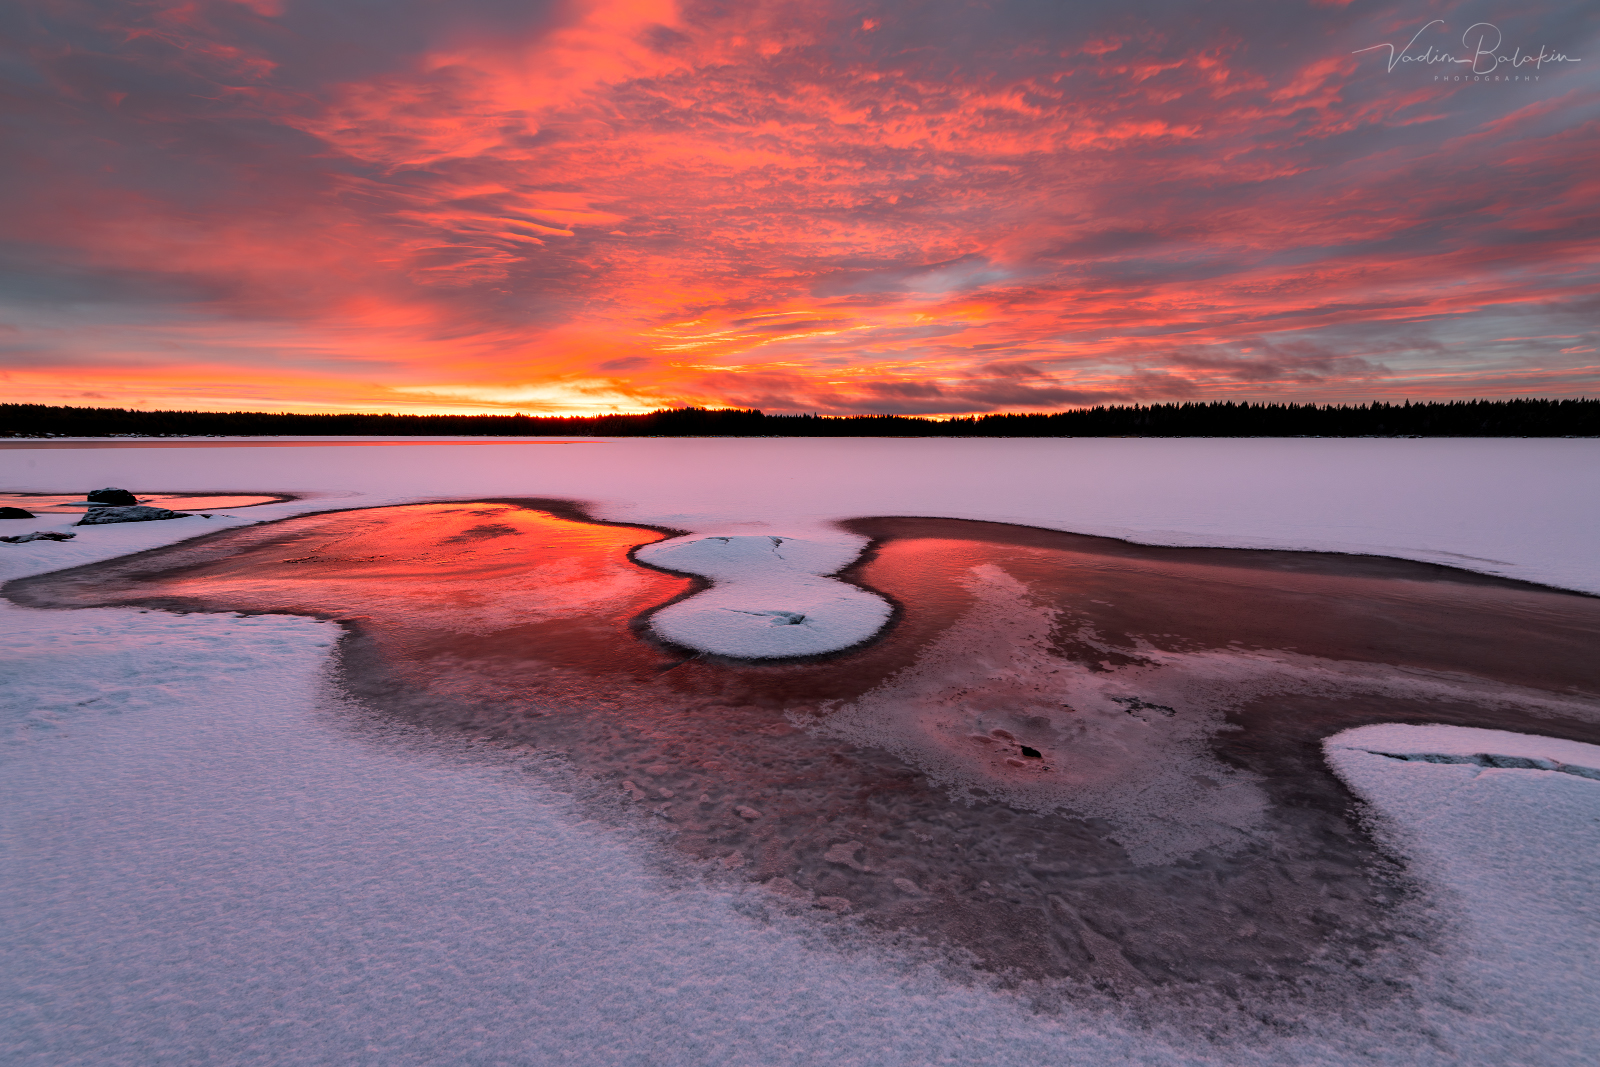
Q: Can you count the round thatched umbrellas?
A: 0